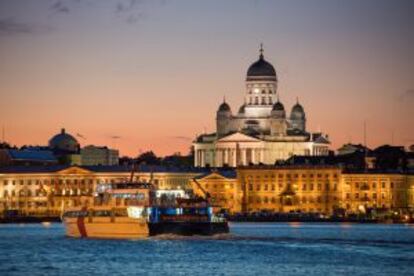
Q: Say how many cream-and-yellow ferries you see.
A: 1